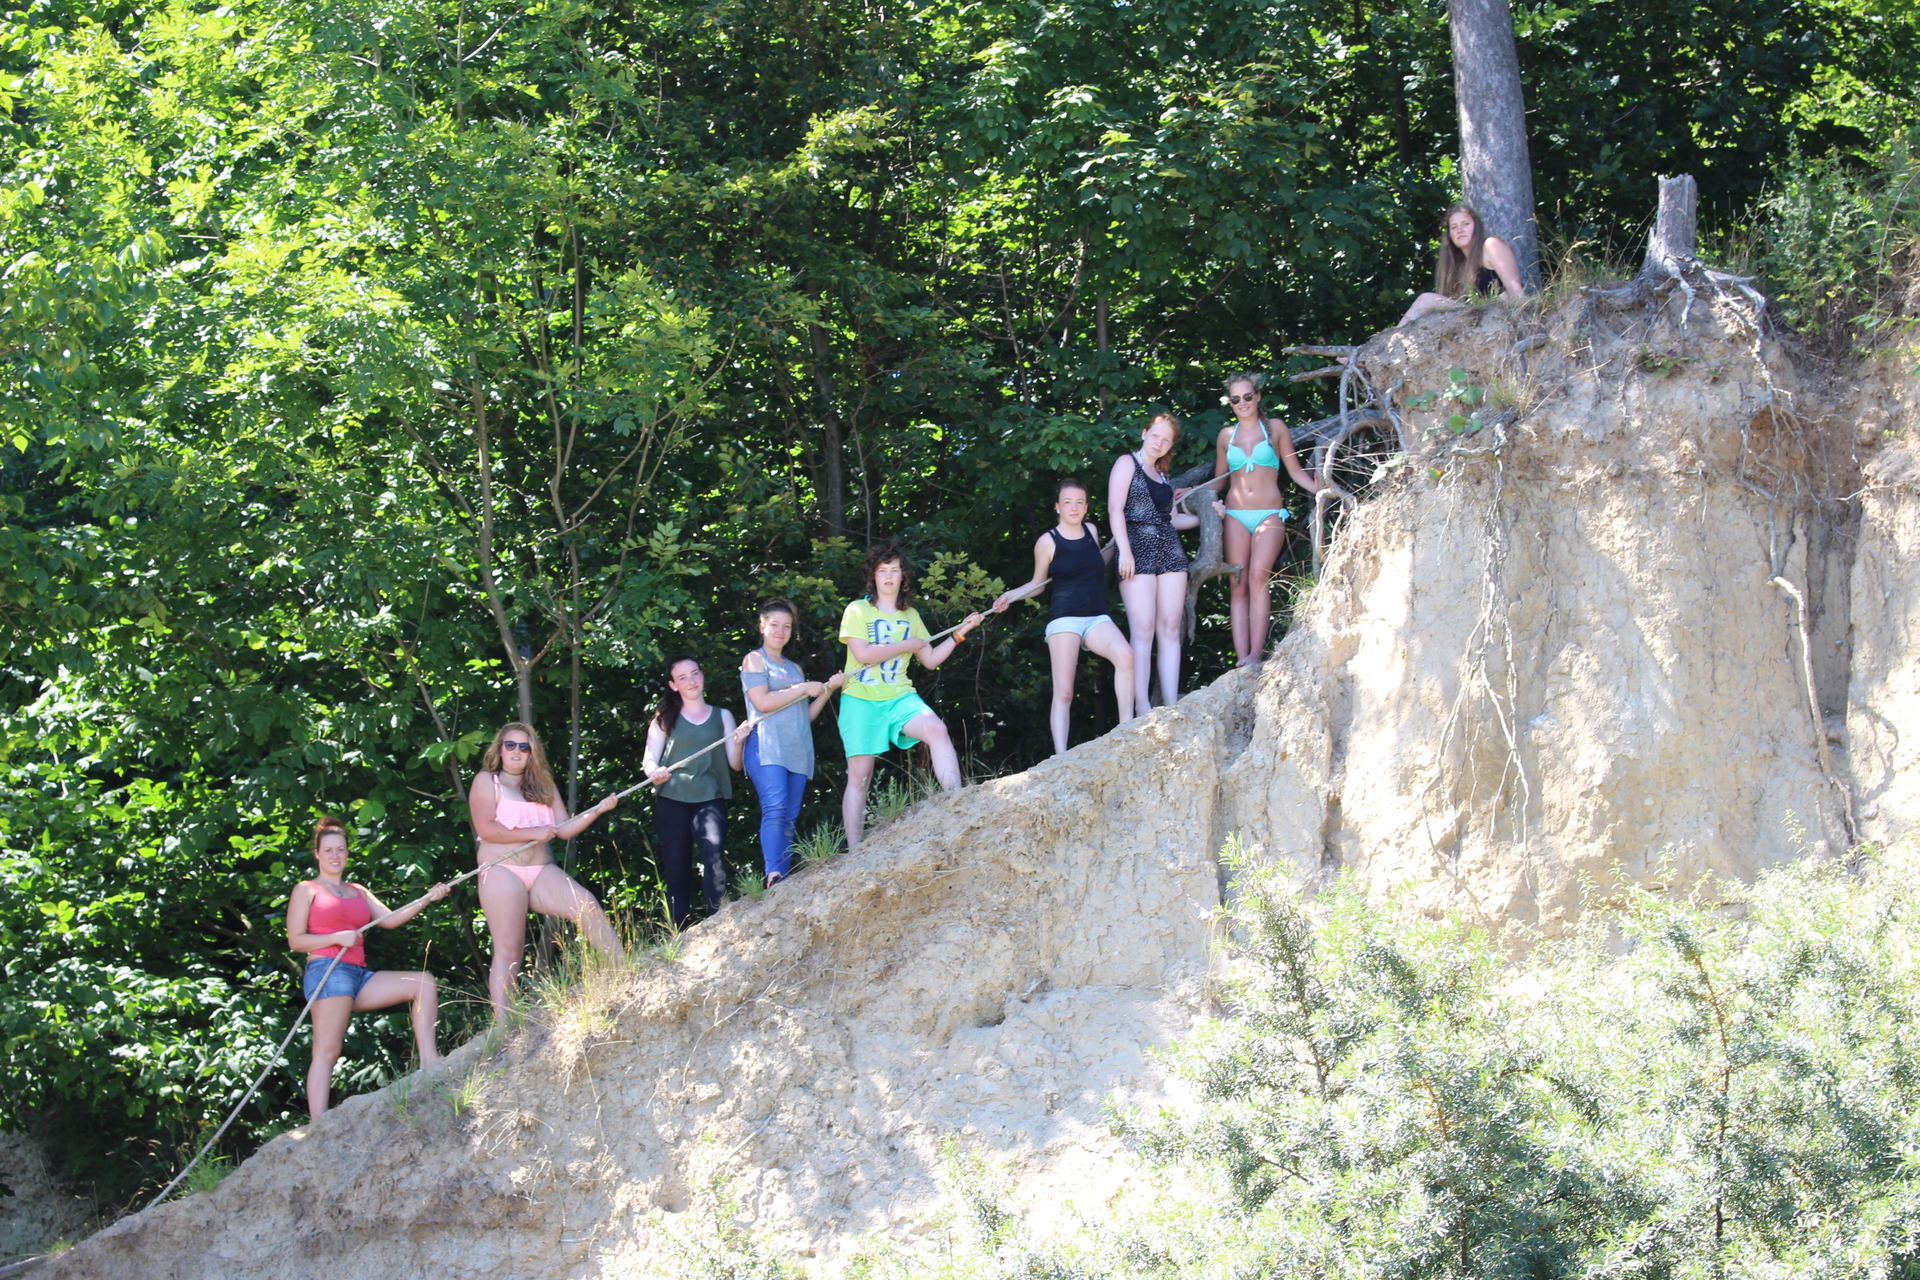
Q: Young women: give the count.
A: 9